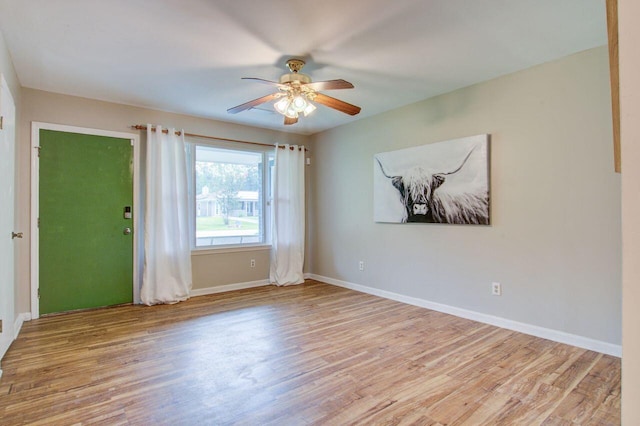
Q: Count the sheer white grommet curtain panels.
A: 2